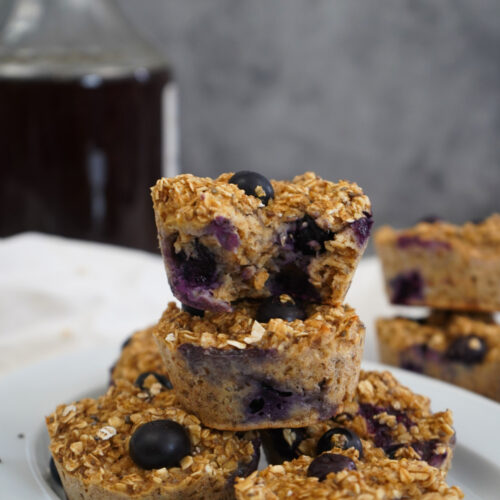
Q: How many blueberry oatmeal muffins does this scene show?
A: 8